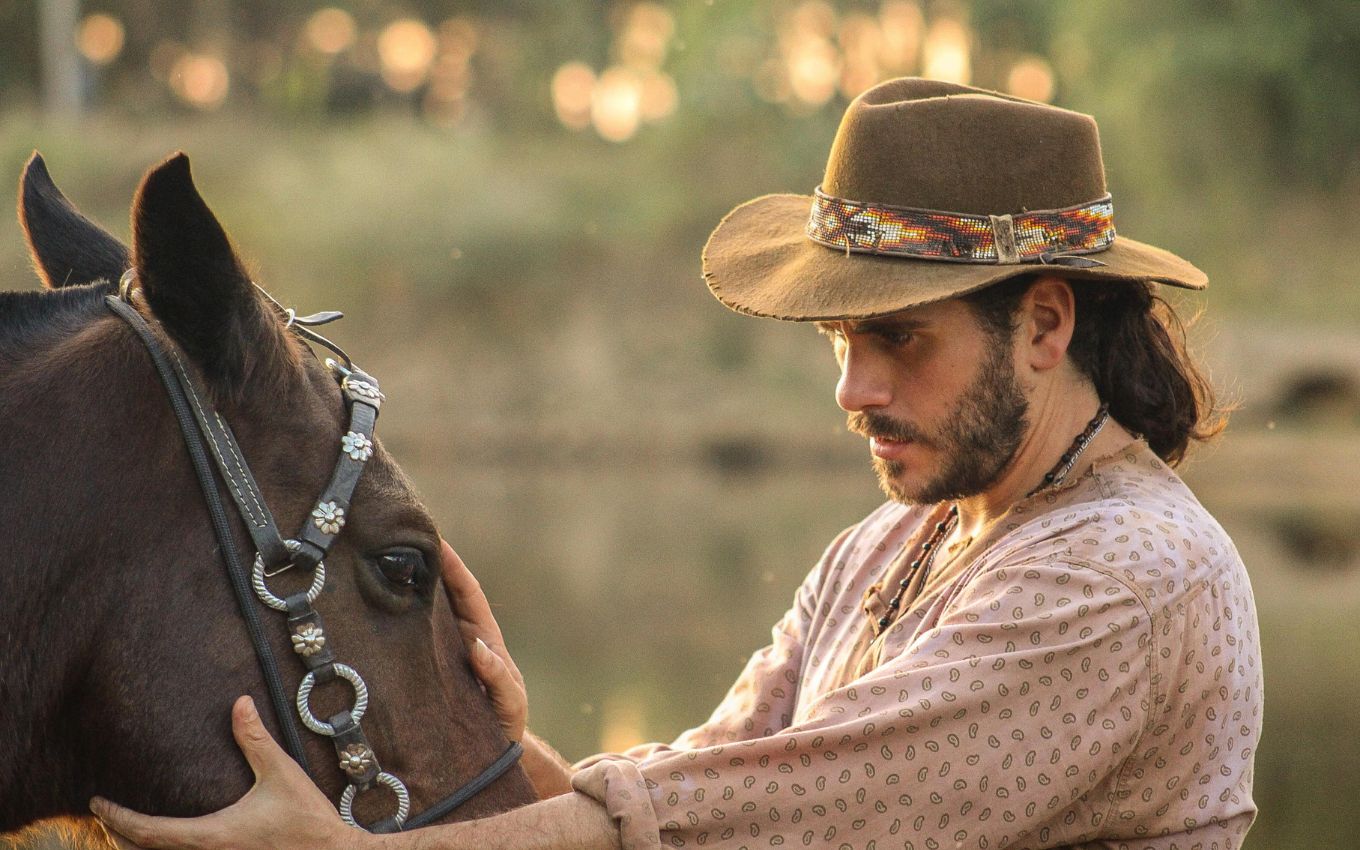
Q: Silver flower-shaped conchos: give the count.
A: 5